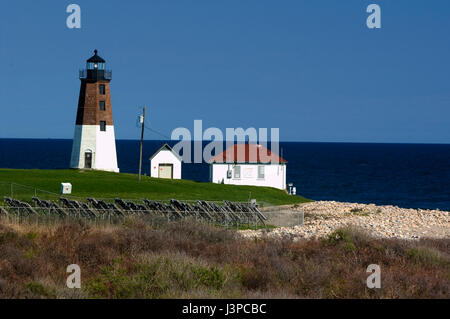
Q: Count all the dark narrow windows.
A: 3